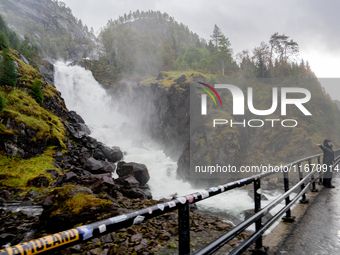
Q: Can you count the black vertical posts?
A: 6